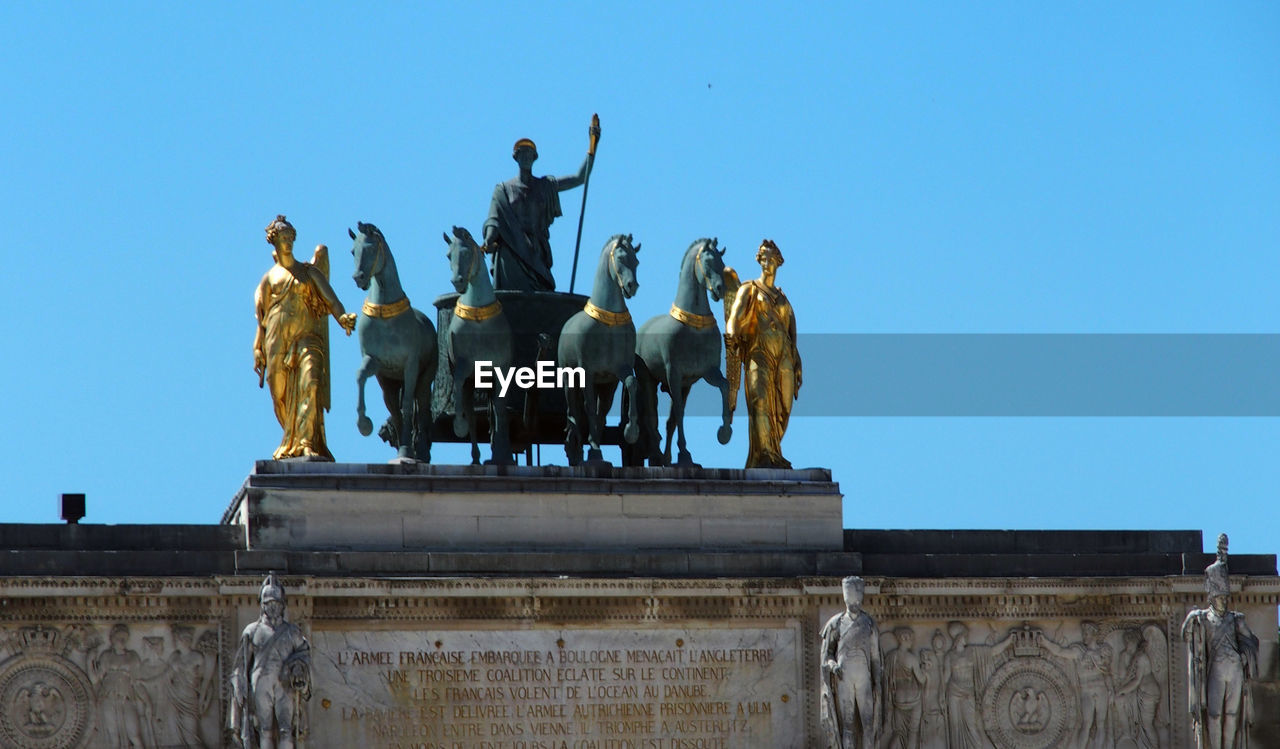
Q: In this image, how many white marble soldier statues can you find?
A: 3